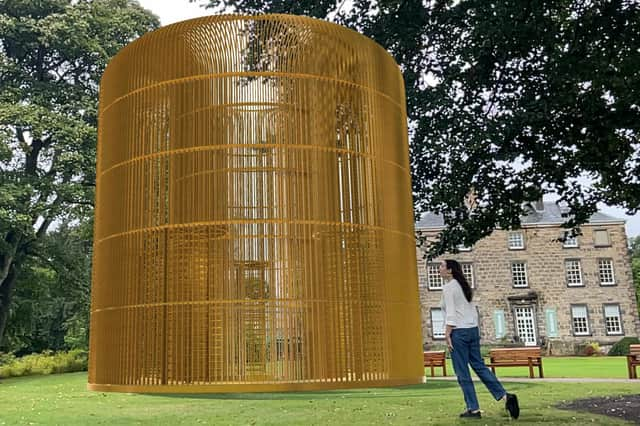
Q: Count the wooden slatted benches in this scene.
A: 3